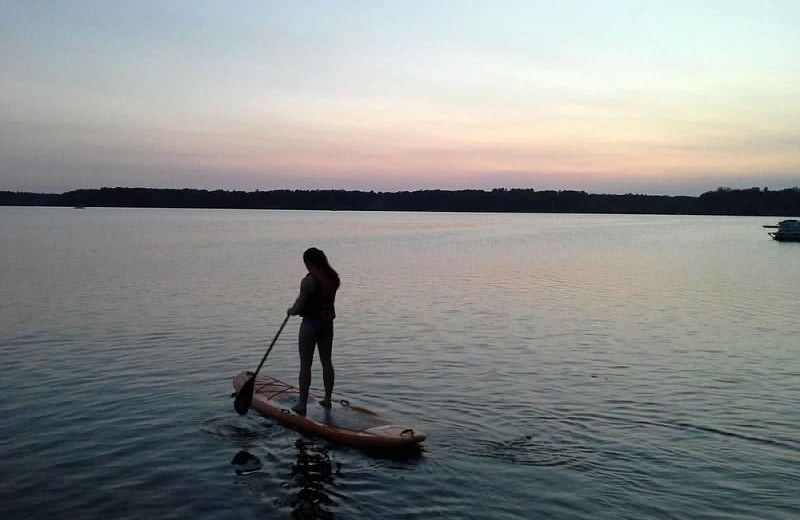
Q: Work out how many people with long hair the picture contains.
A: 1